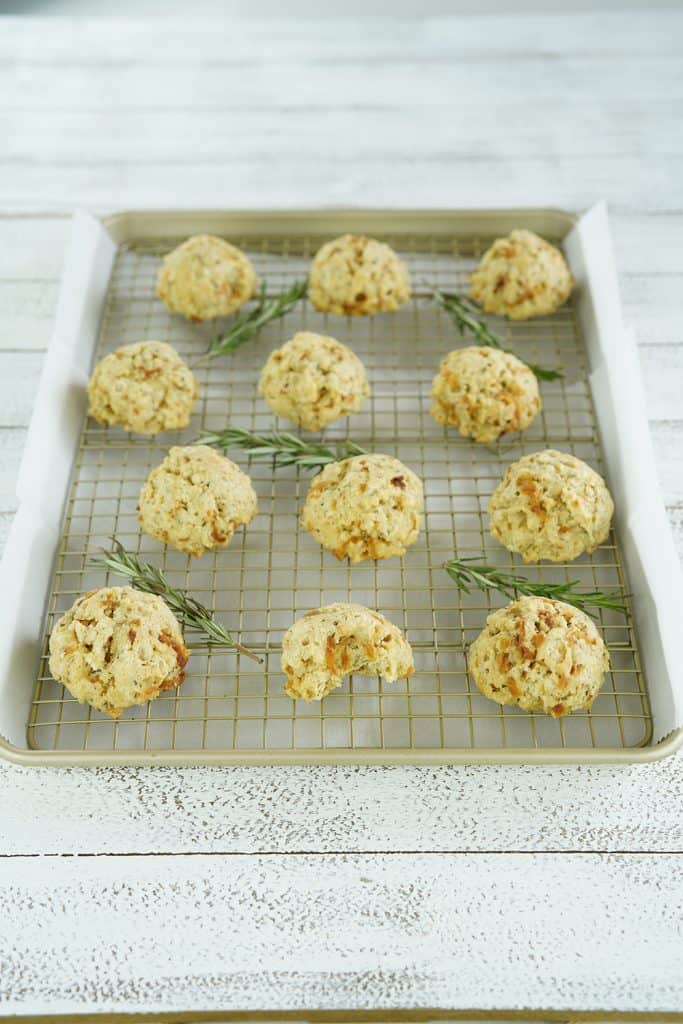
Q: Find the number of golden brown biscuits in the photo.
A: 12